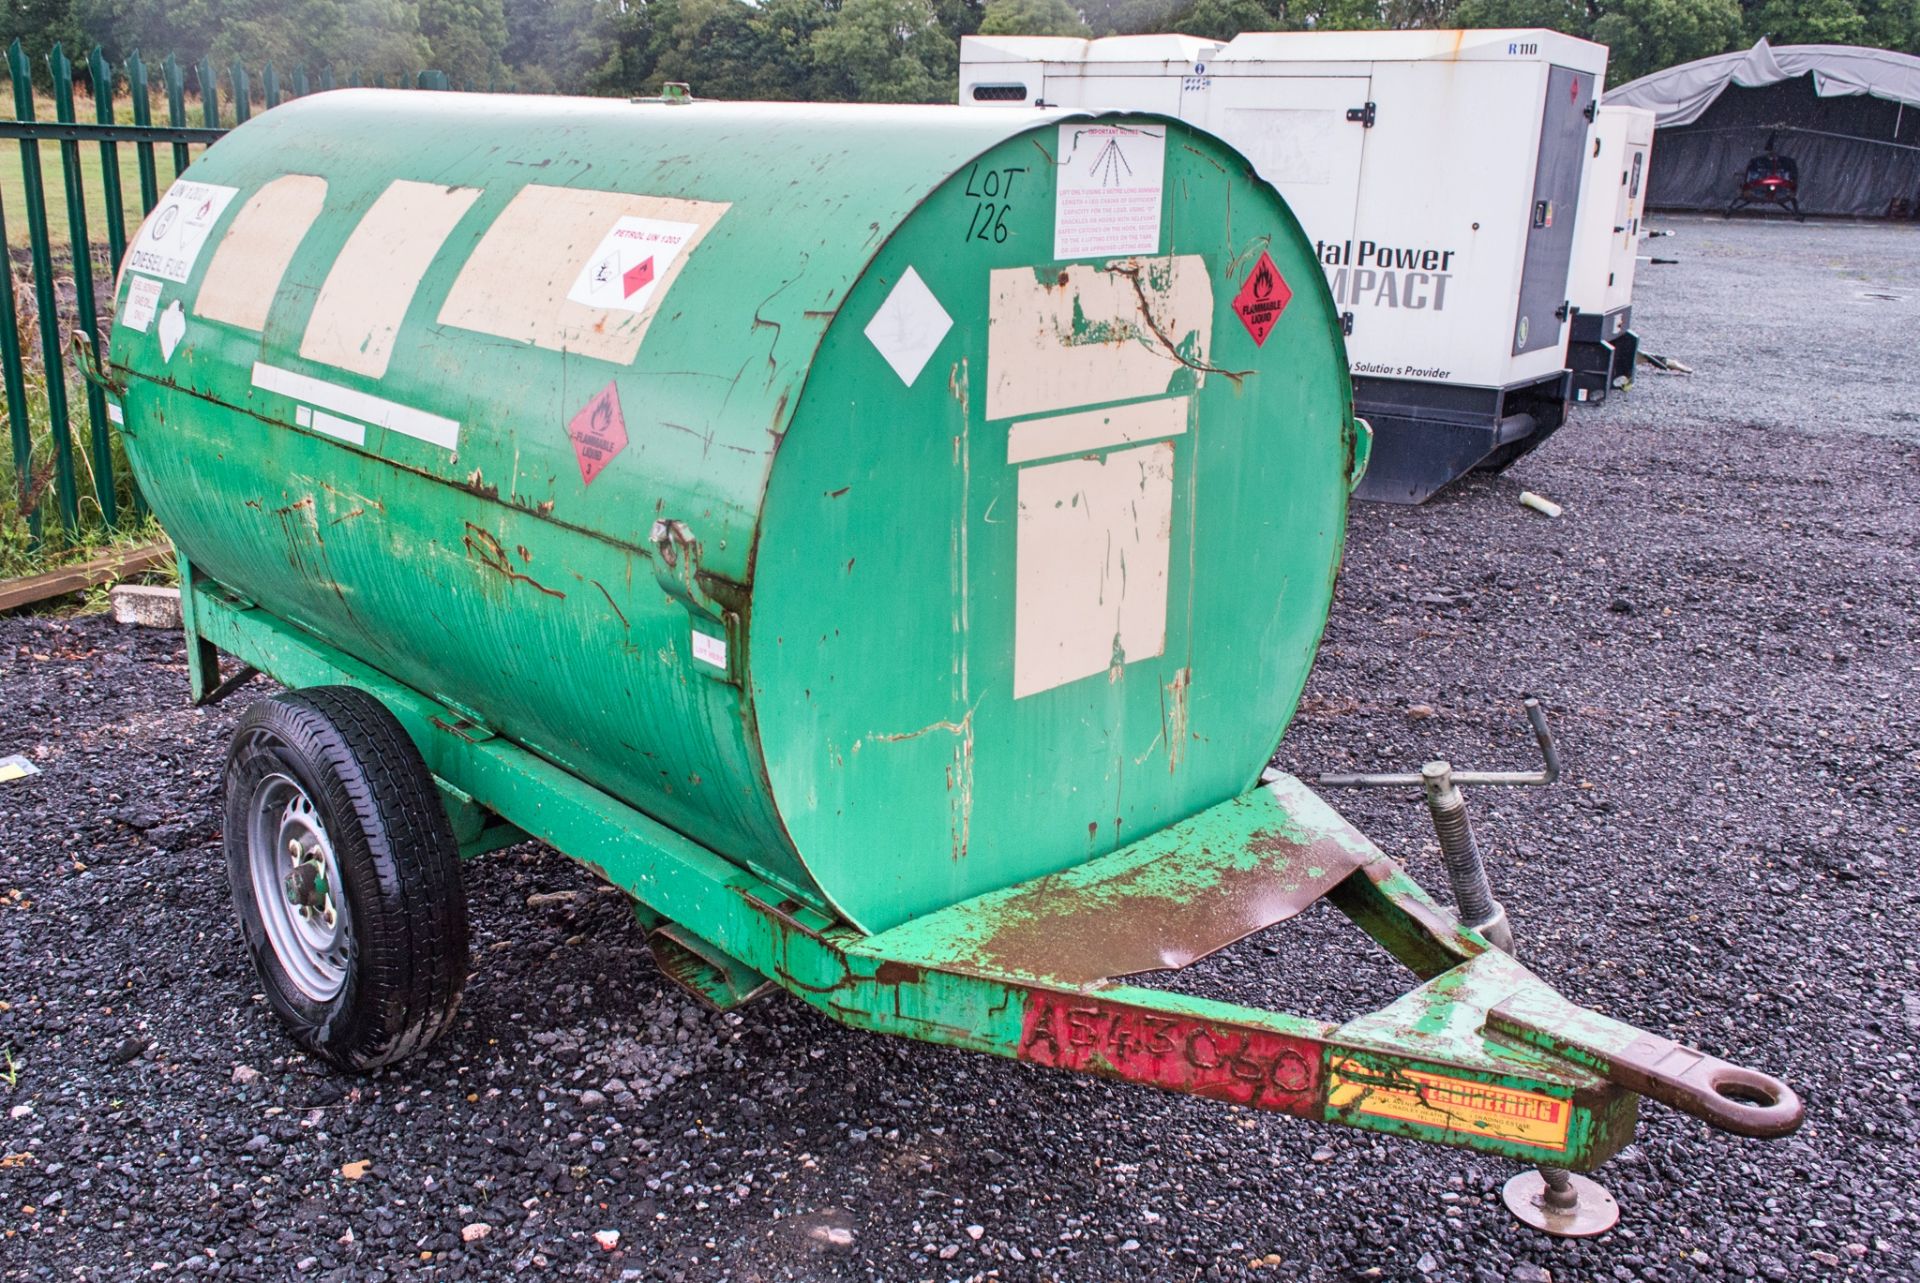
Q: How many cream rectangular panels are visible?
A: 6